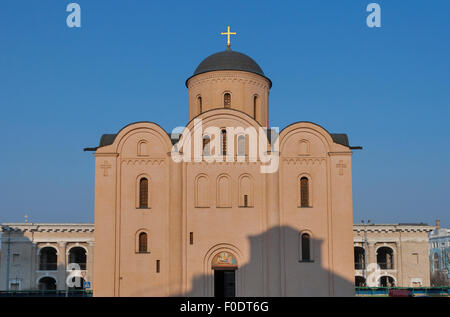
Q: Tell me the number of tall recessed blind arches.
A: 3